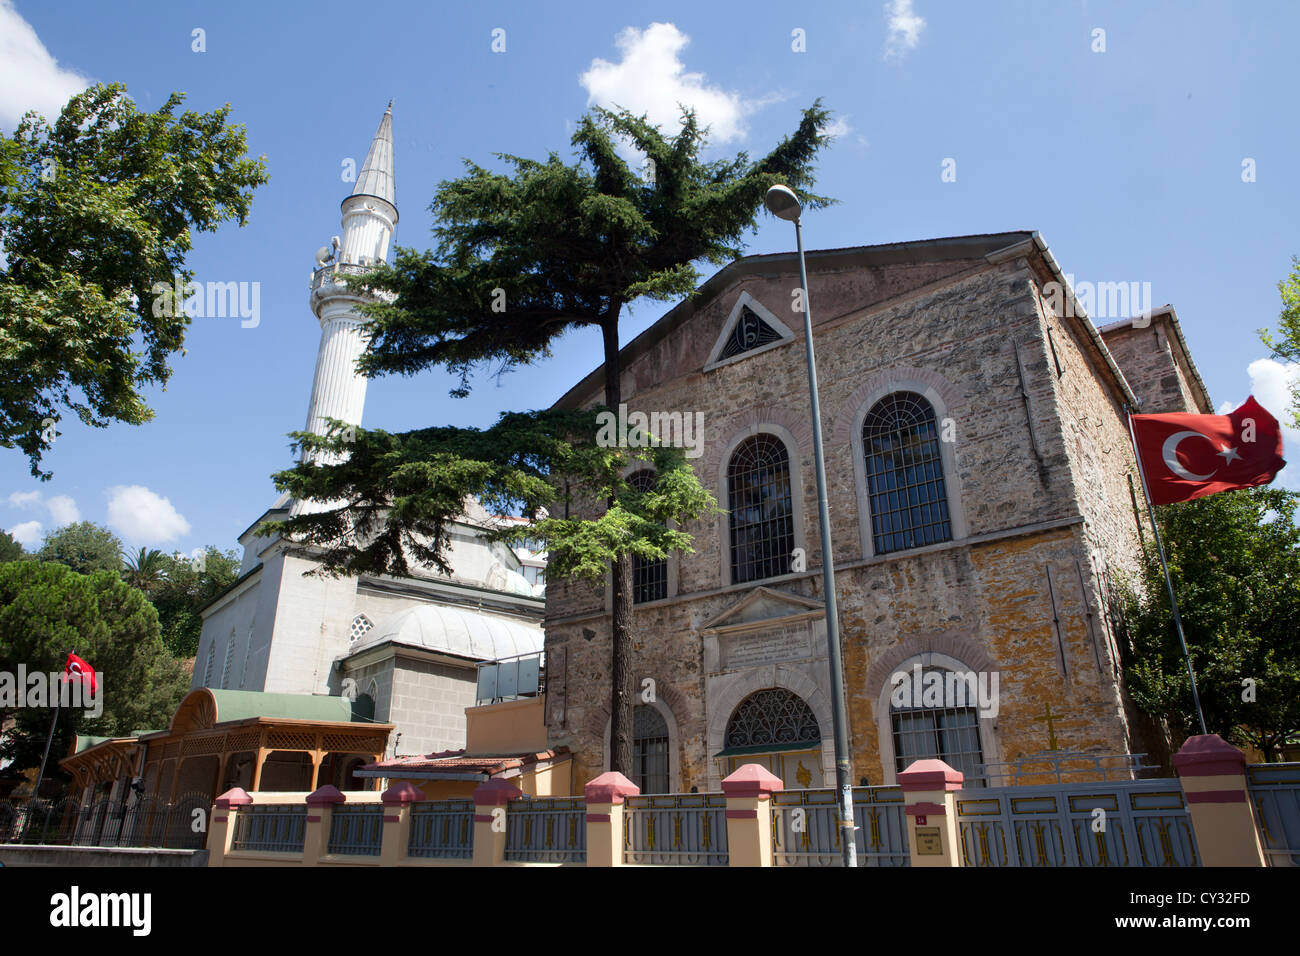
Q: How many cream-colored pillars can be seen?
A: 8